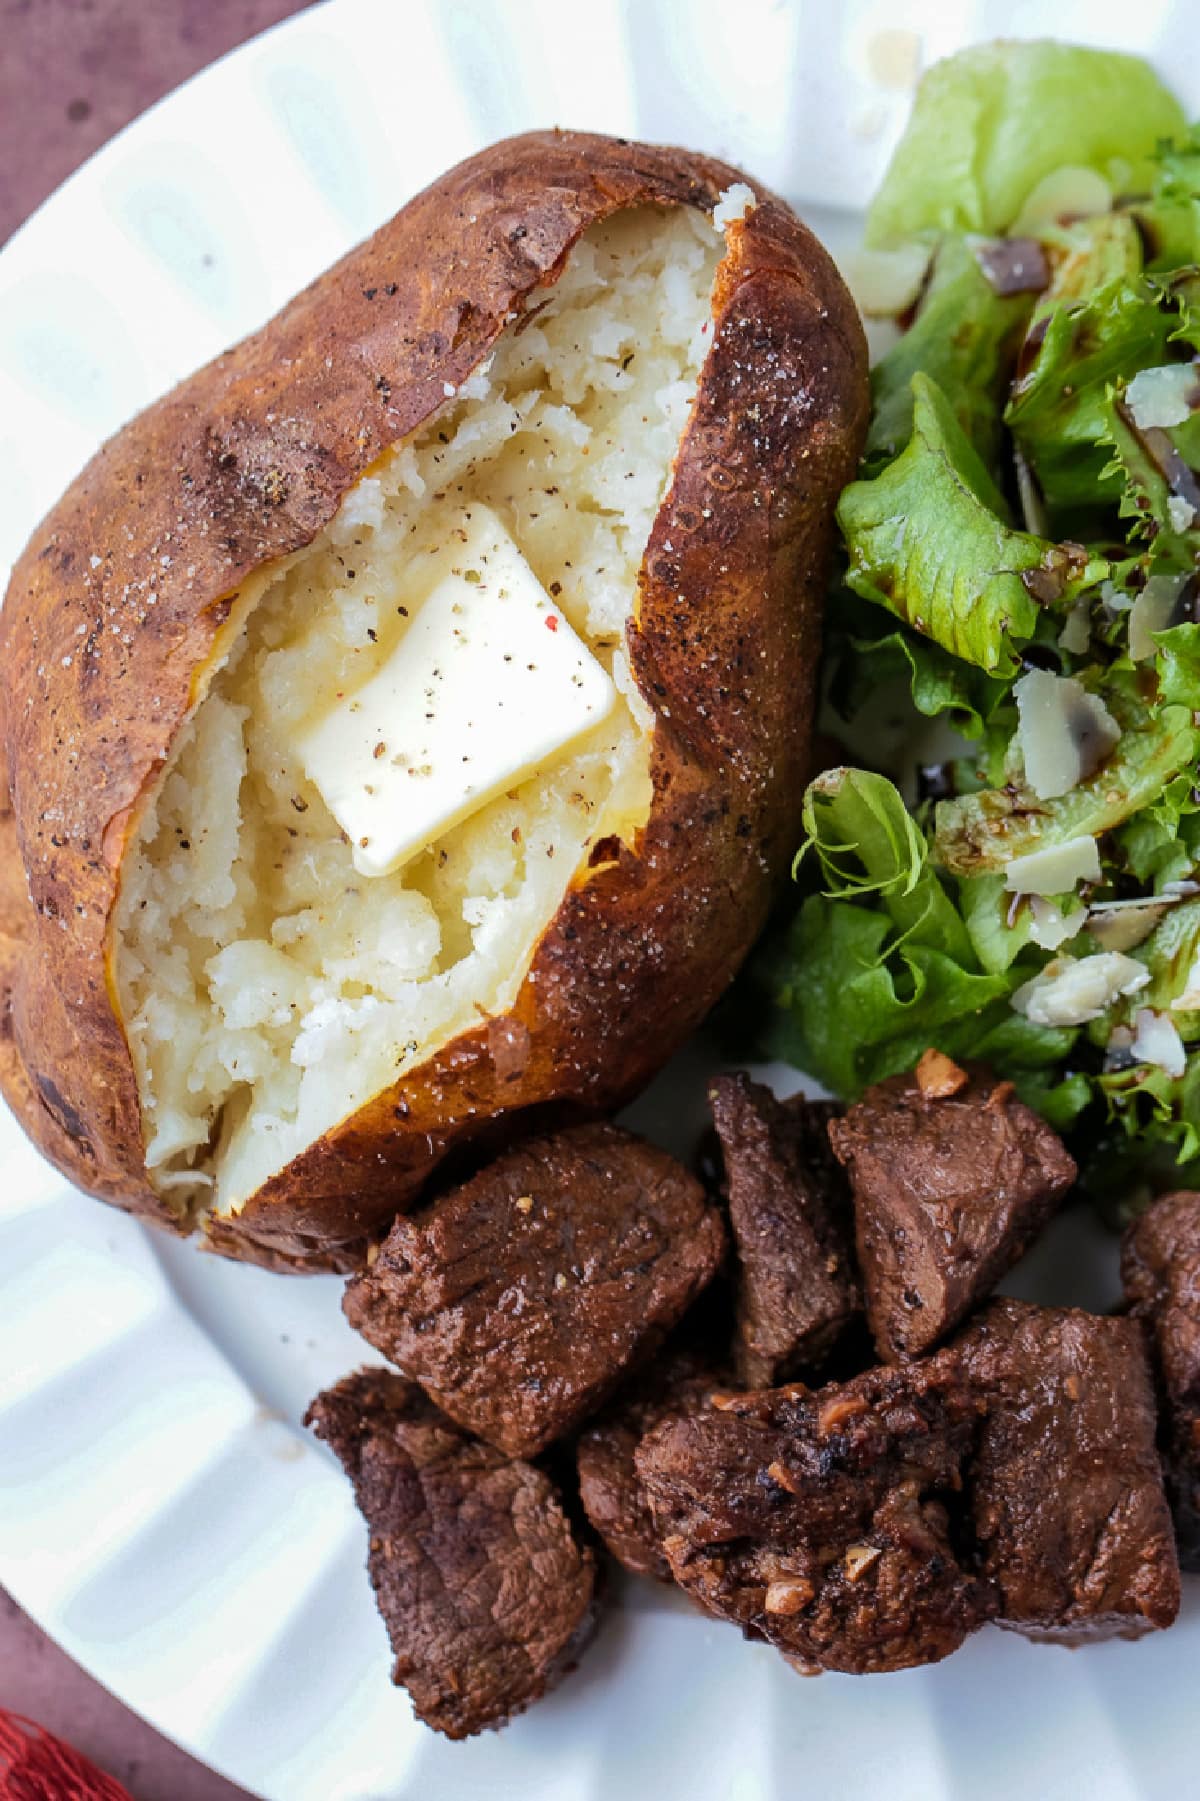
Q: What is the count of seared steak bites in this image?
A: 8